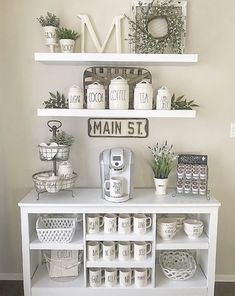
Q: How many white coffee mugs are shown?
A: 13